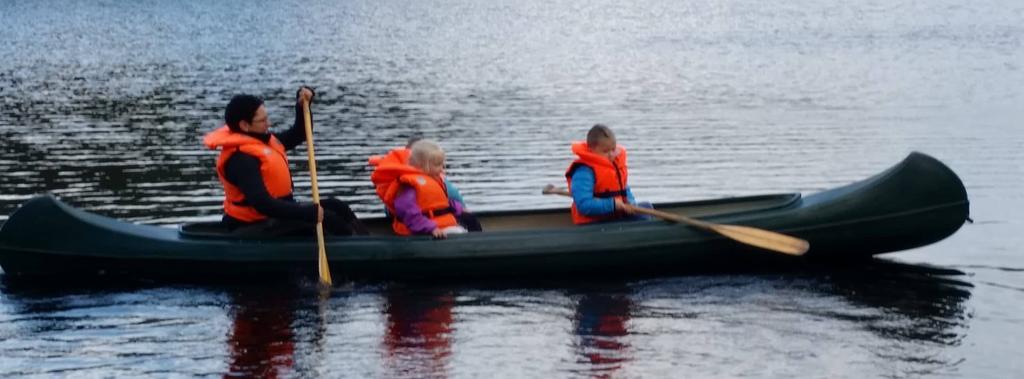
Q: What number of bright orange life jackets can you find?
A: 4